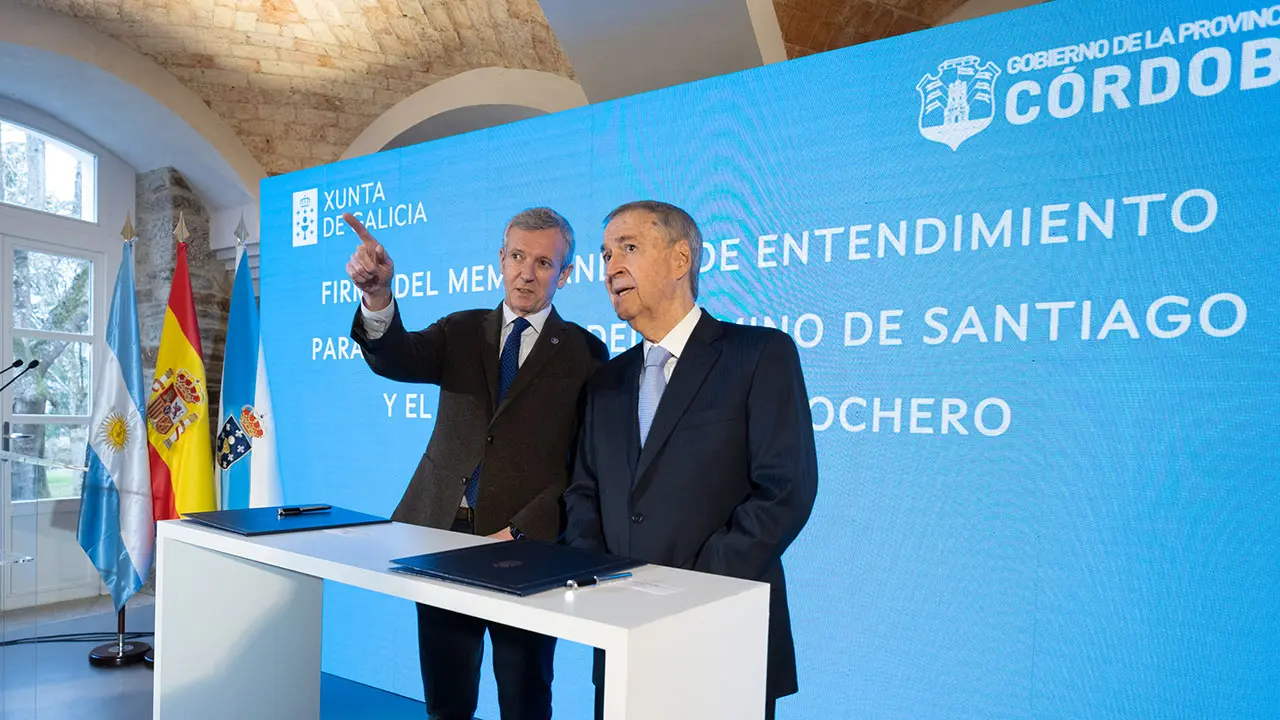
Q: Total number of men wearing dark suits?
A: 2